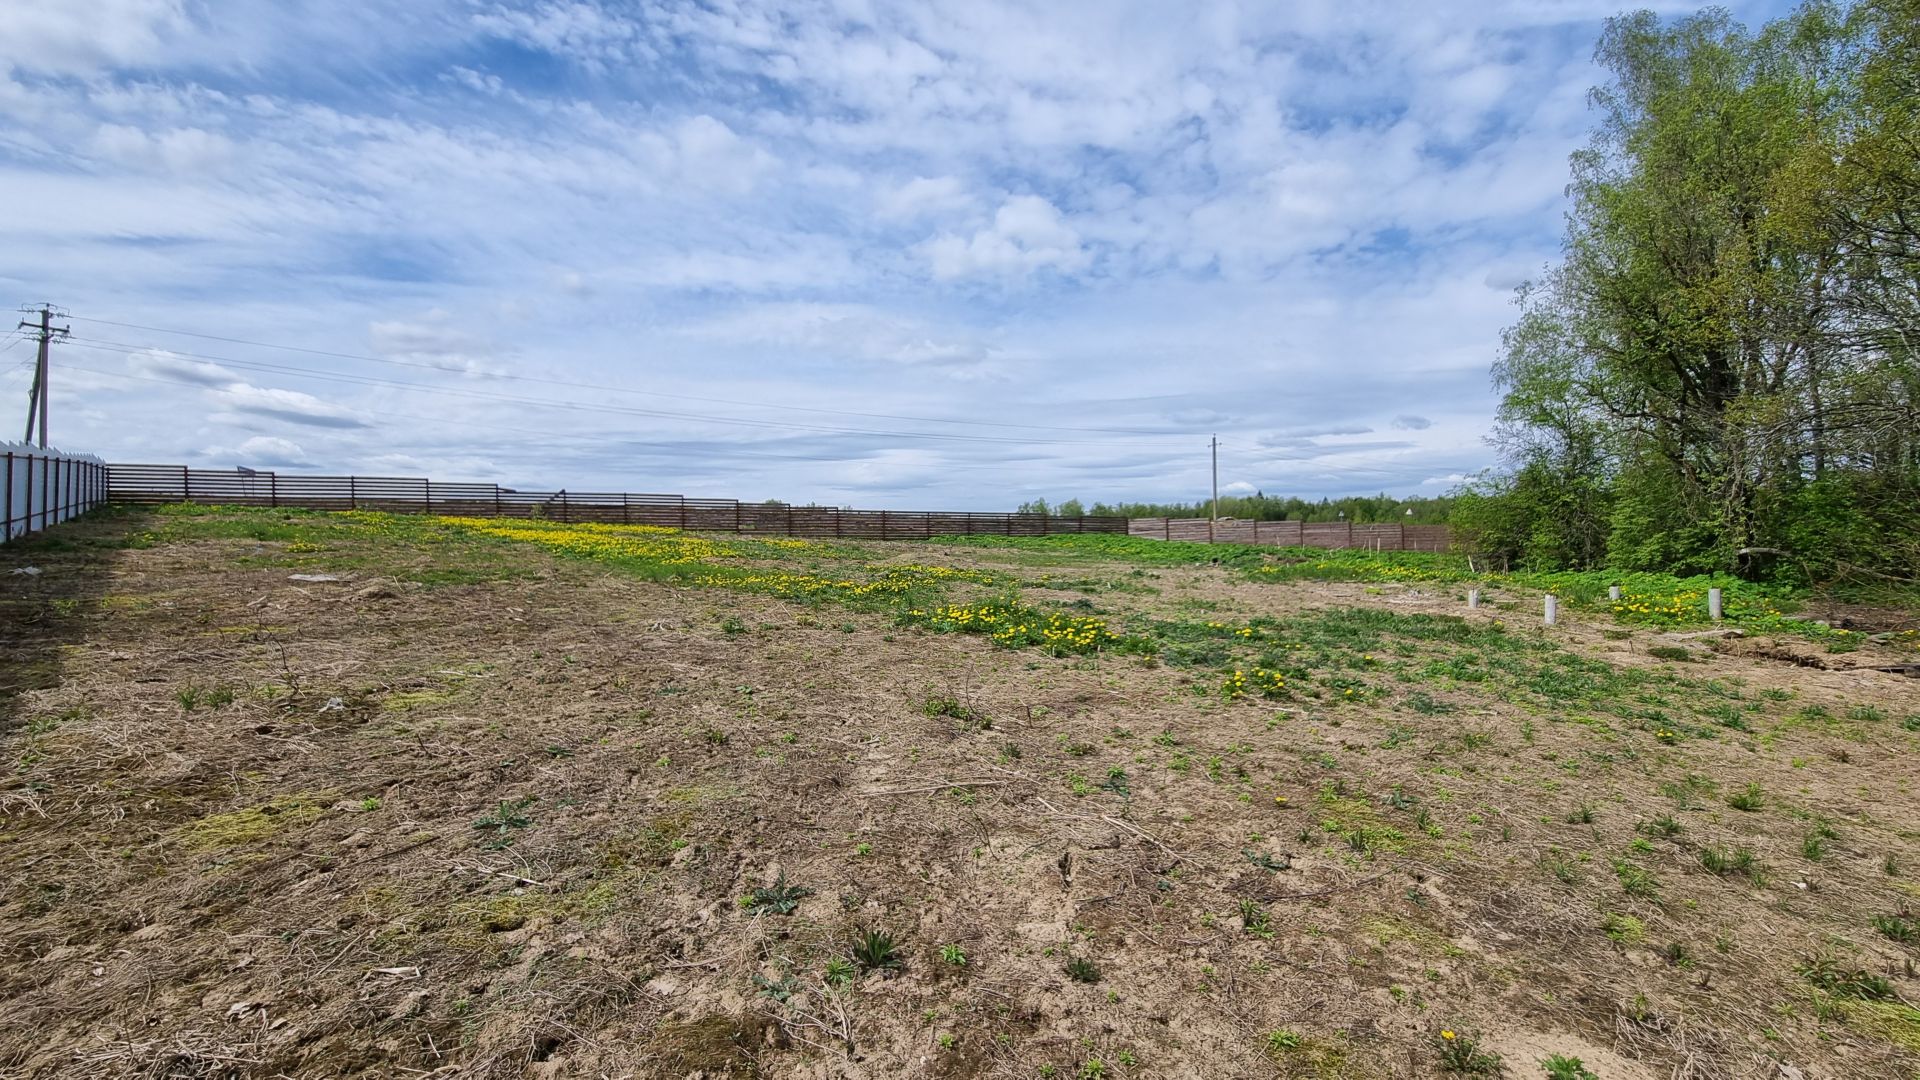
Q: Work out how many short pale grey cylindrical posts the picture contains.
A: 4